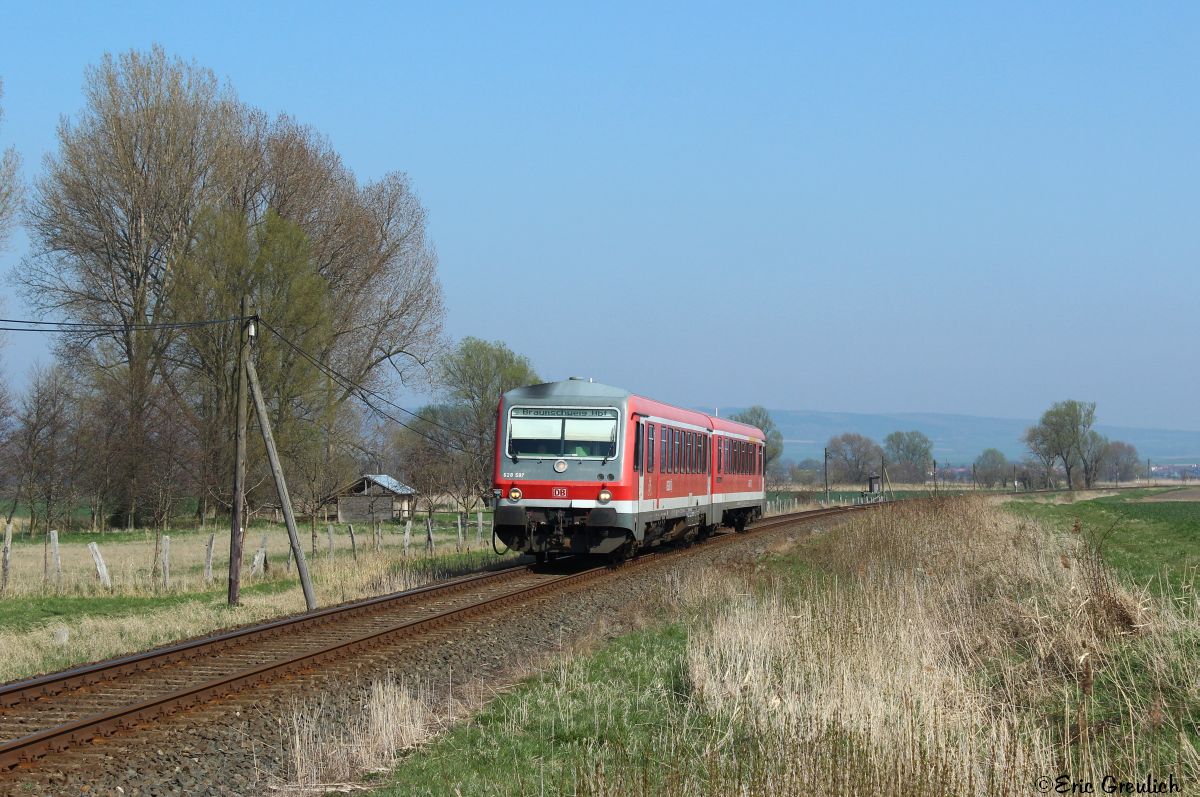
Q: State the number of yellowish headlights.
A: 2